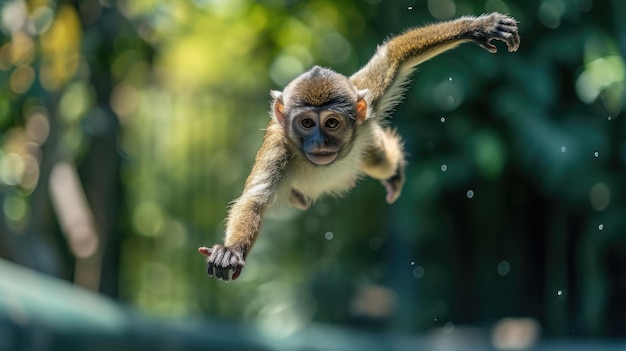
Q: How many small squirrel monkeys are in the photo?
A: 1